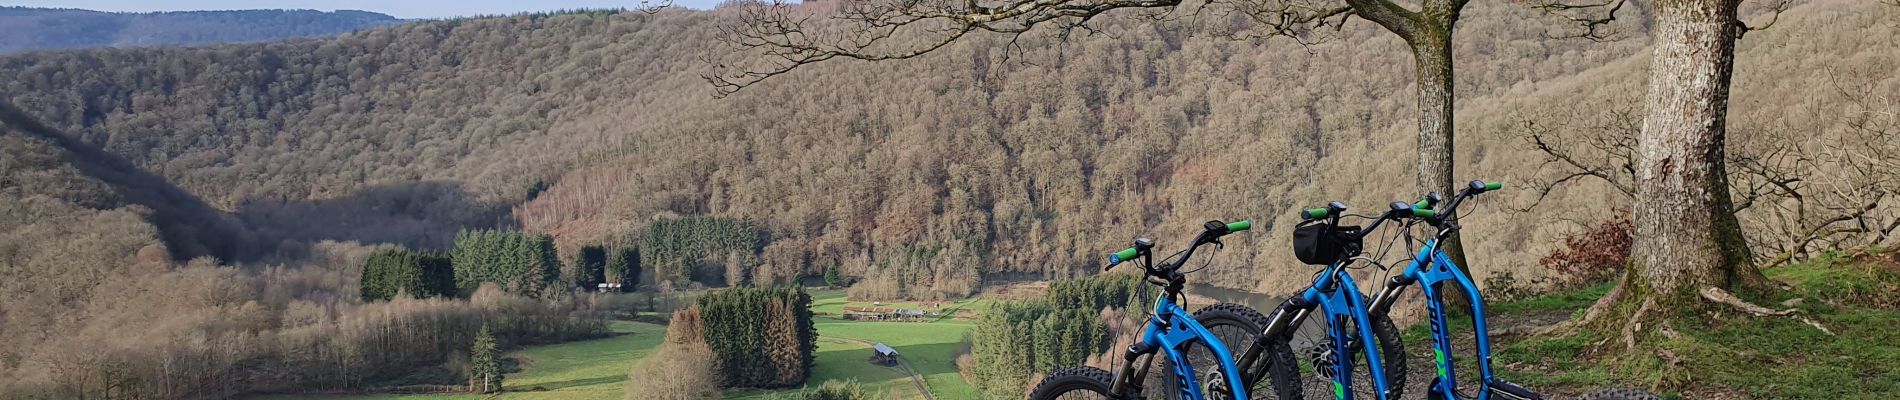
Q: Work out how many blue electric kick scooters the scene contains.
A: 3